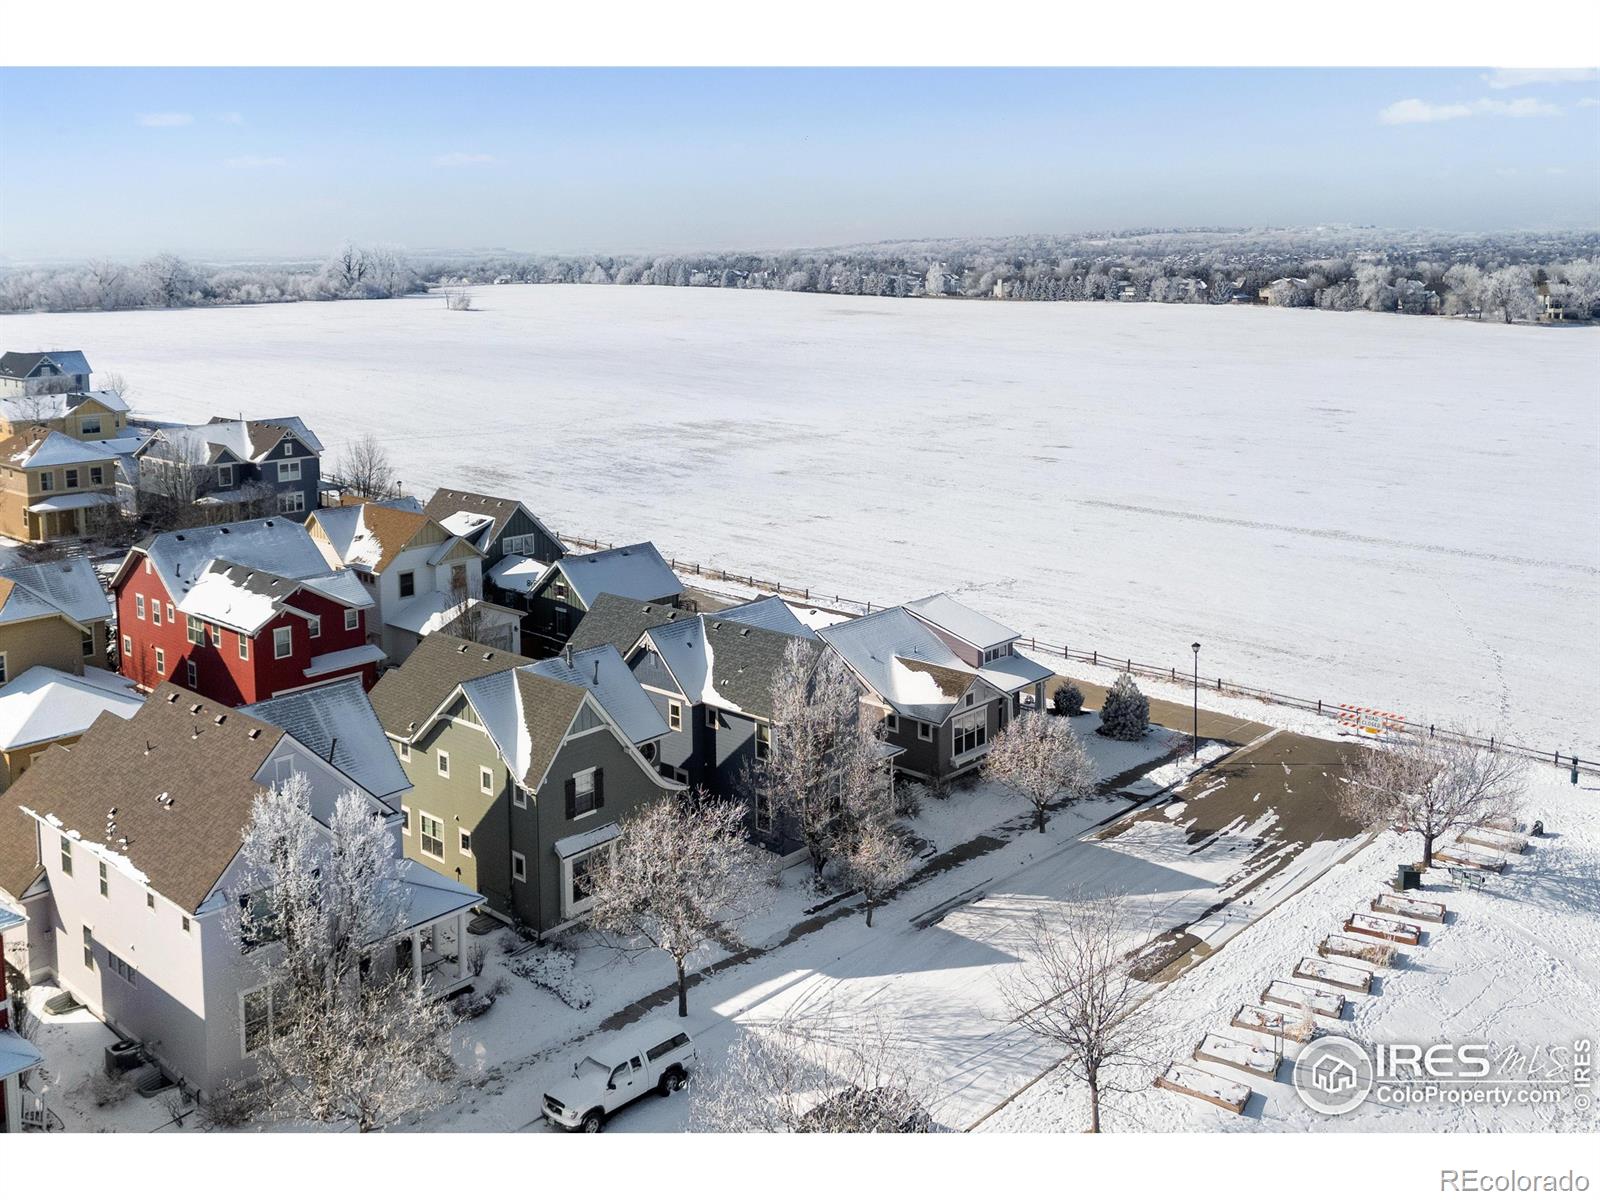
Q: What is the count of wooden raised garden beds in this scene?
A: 11